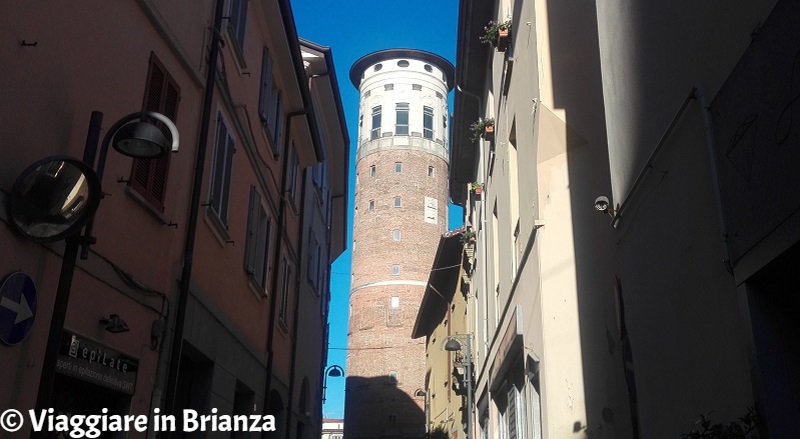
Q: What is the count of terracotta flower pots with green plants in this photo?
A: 4